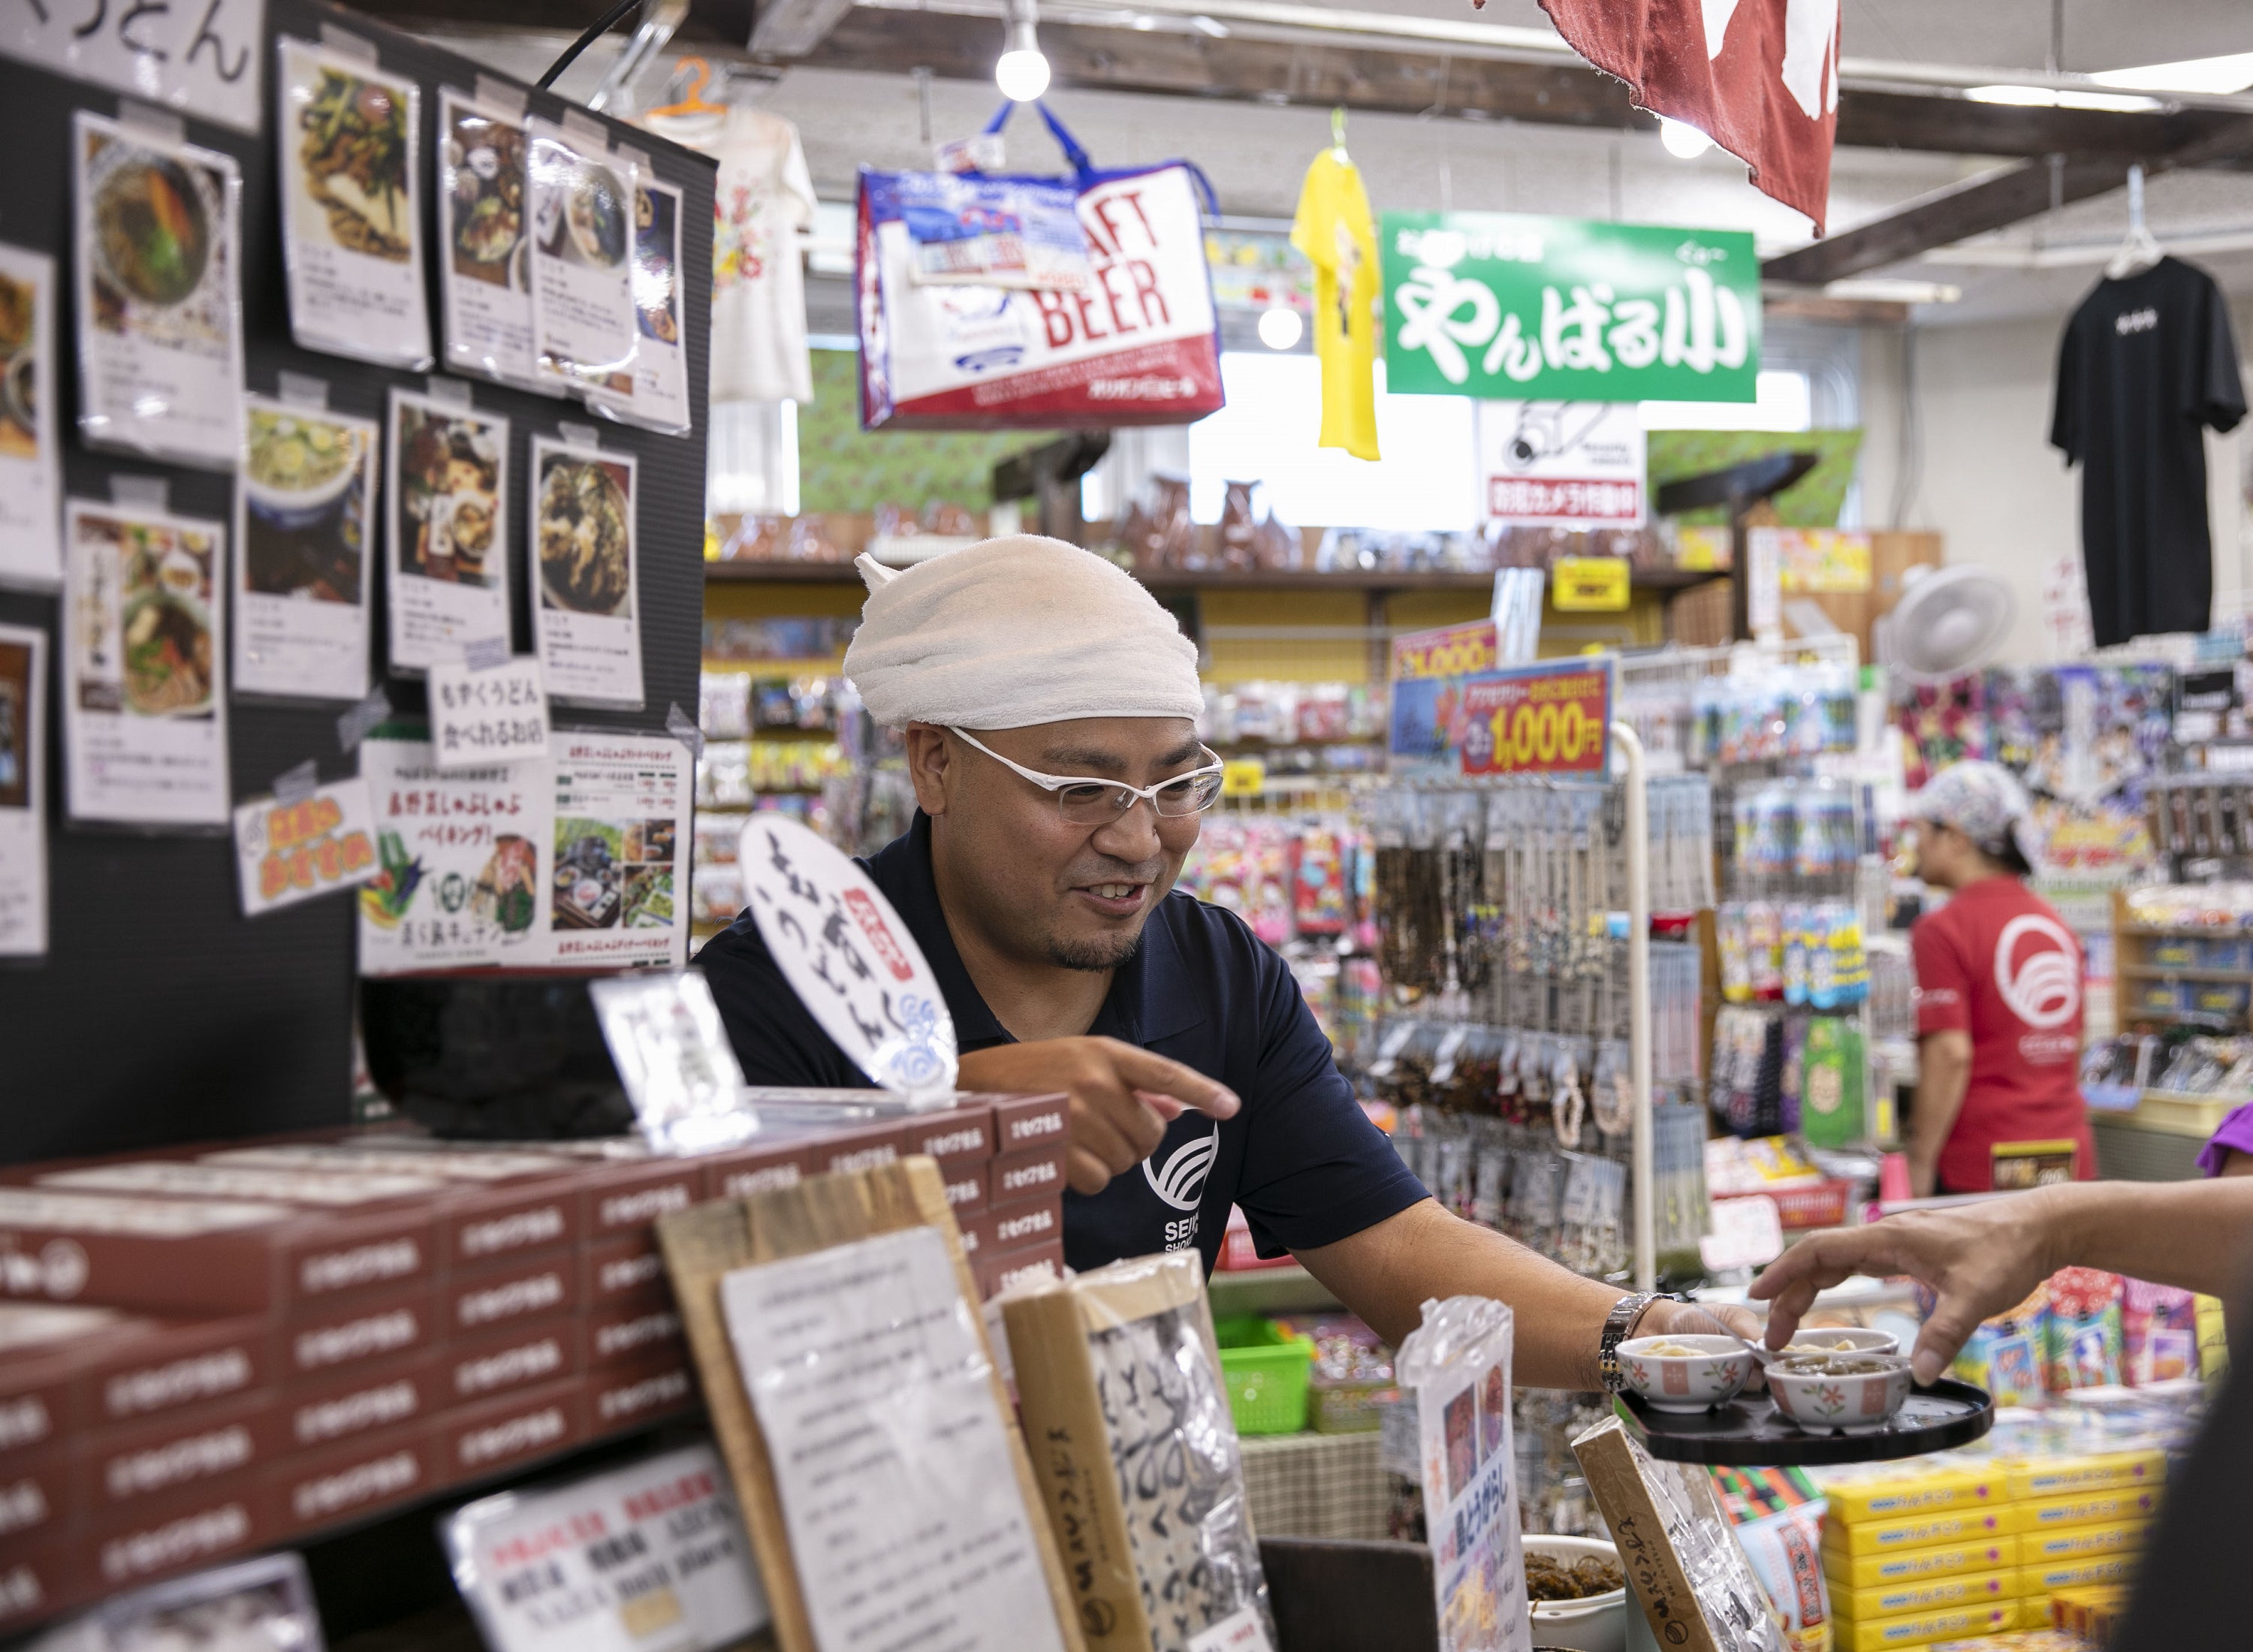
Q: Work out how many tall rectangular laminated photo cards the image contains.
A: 11